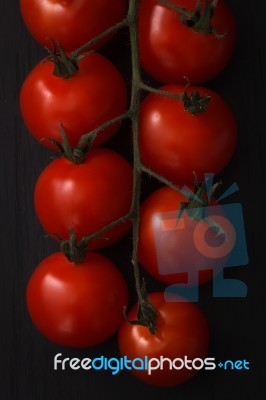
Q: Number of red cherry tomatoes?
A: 8